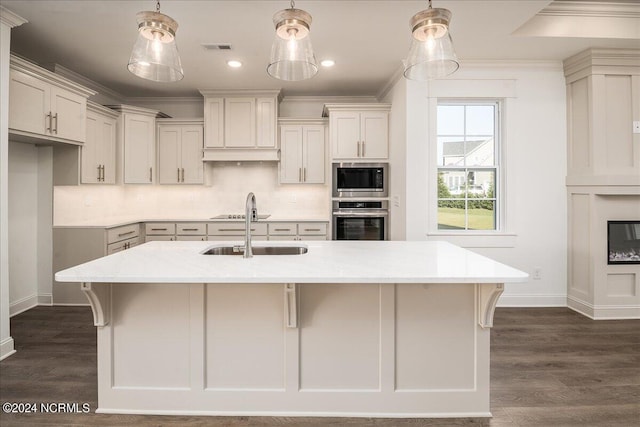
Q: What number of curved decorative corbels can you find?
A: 3